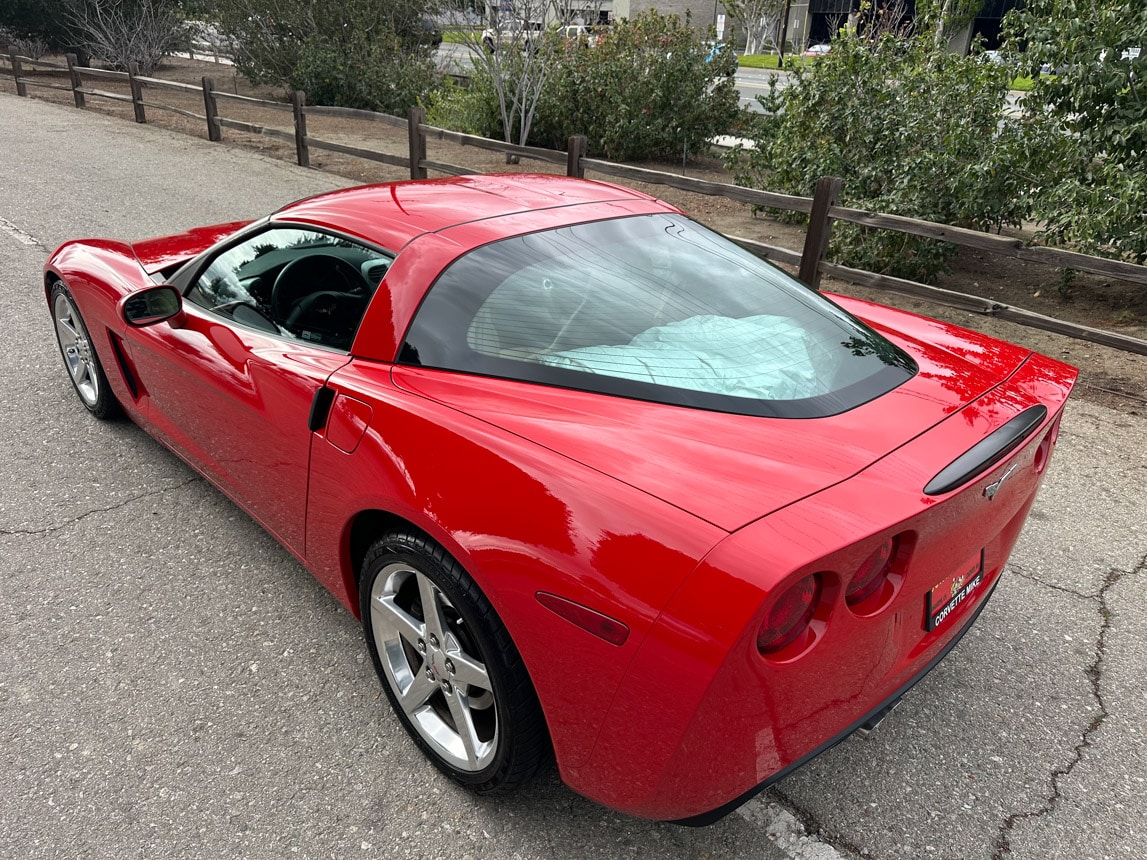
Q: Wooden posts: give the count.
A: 8